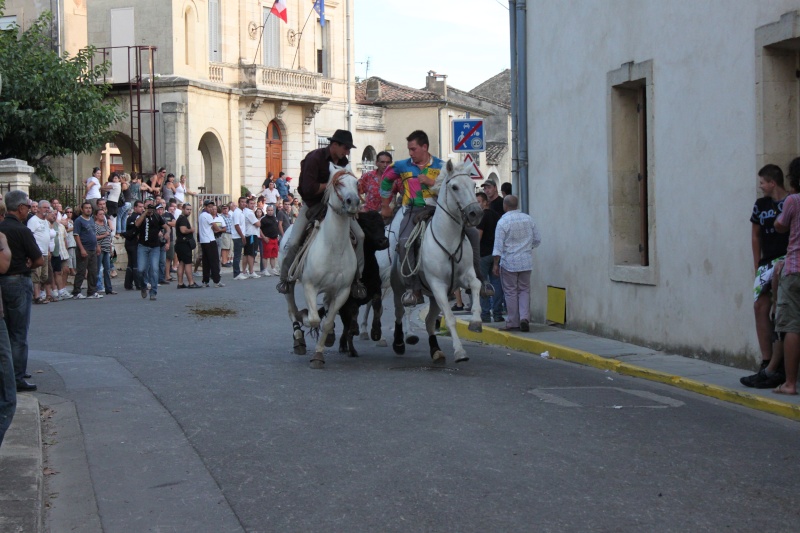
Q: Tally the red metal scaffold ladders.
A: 1